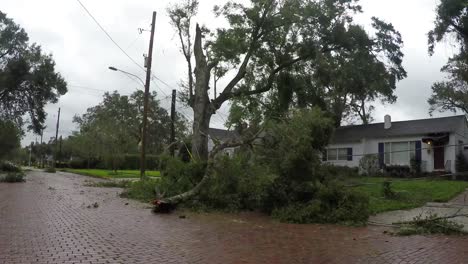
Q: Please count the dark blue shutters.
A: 4